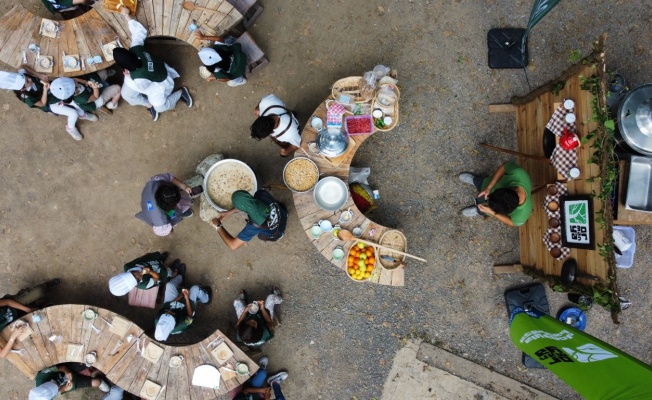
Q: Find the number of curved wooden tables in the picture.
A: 3